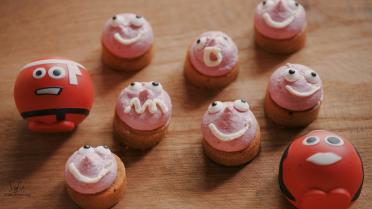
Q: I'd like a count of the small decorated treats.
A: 7